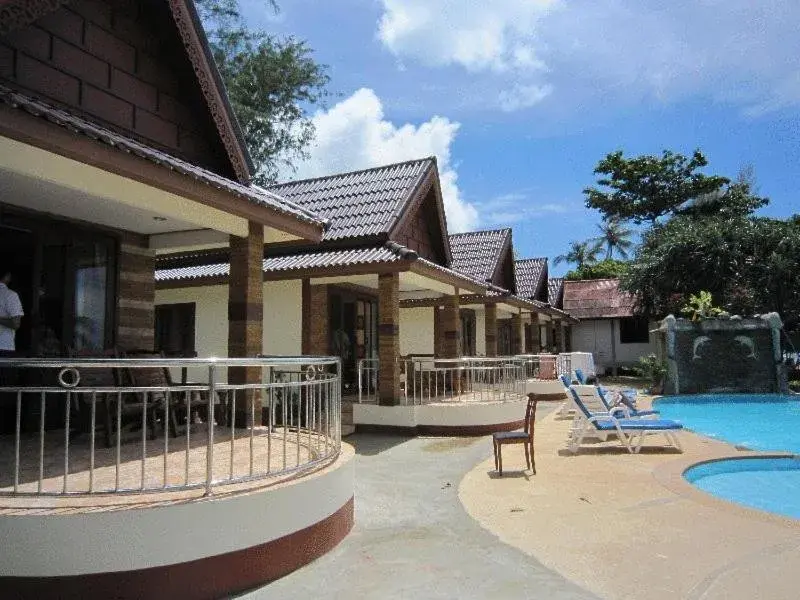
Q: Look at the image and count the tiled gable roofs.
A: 5